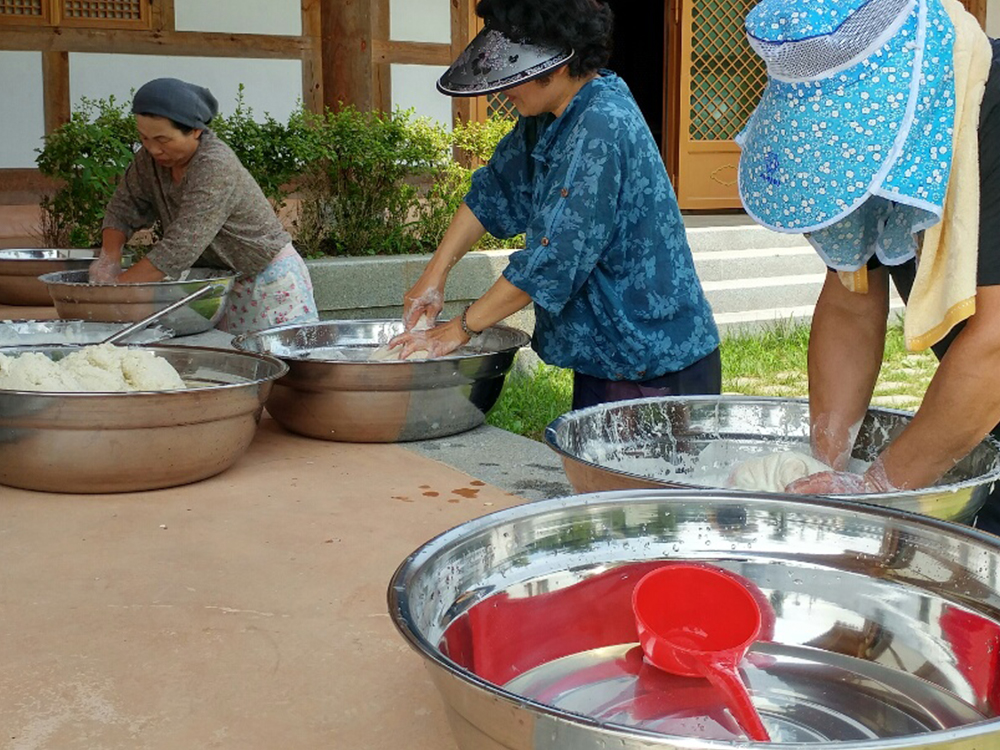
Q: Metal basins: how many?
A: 7